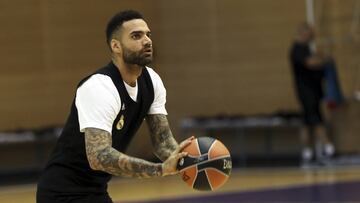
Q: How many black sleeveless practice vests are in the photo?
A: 1